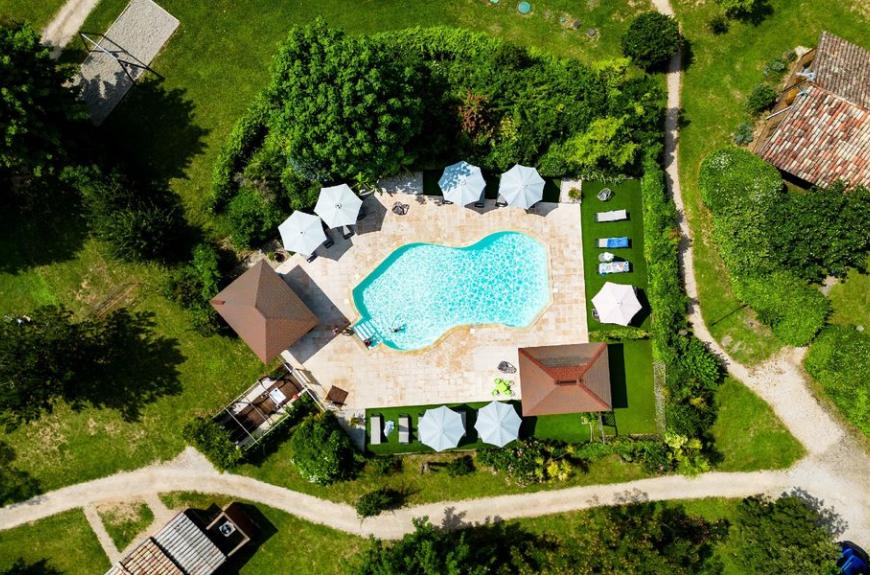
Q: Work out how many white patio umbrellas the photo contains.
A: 7